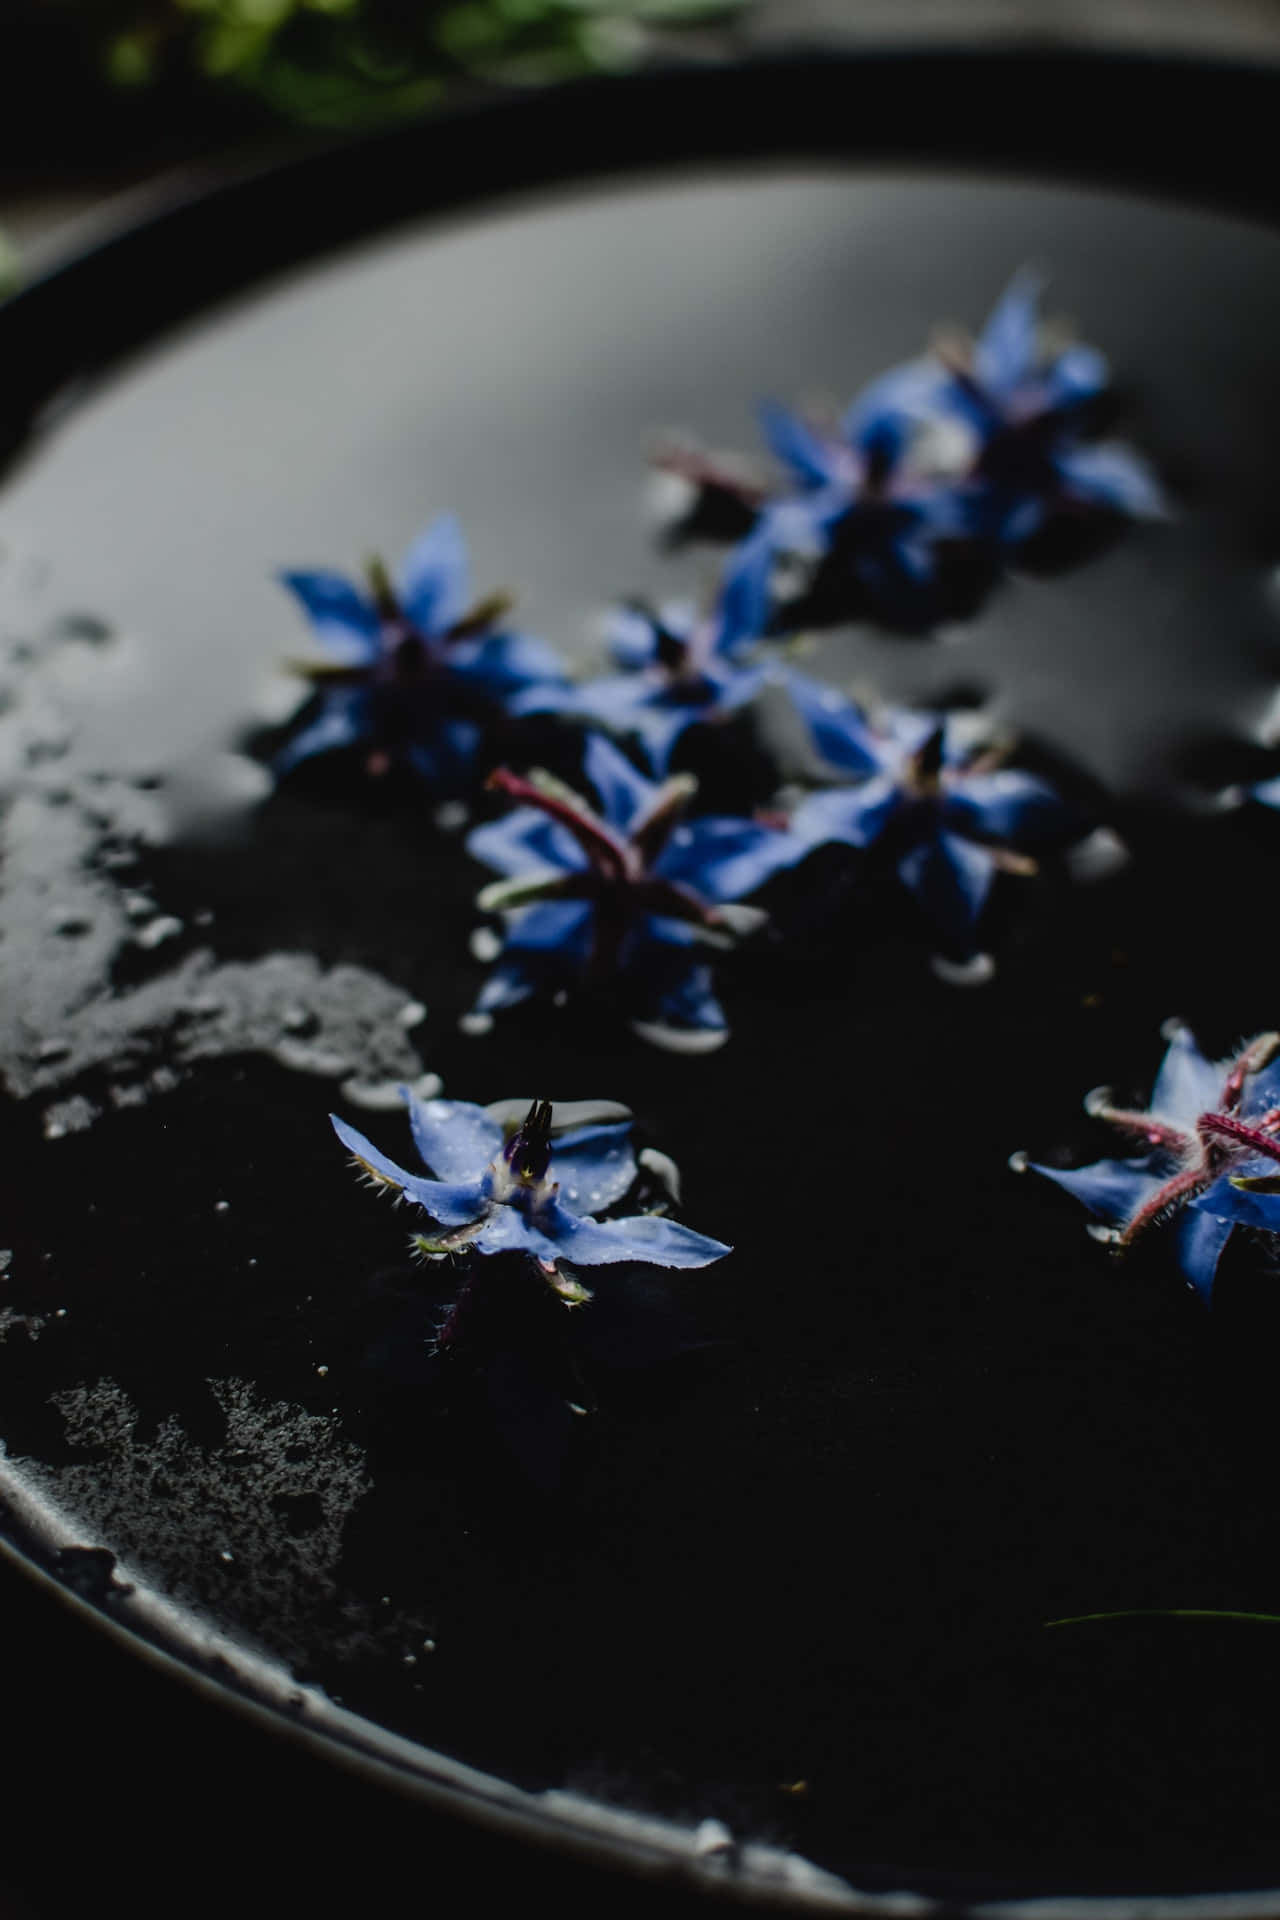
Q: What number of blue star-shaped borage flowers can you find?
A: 8